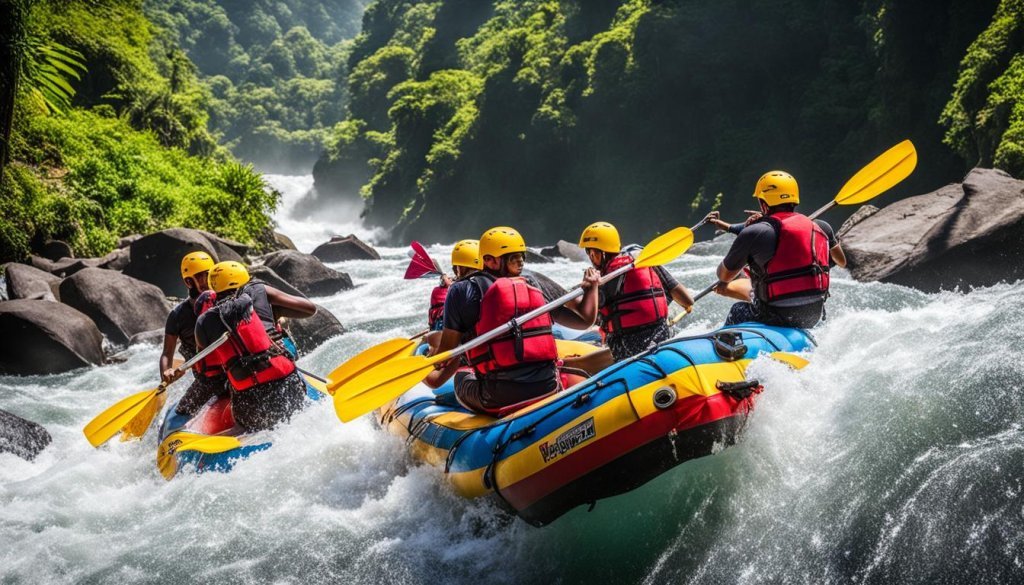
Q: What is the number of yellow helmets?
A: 6